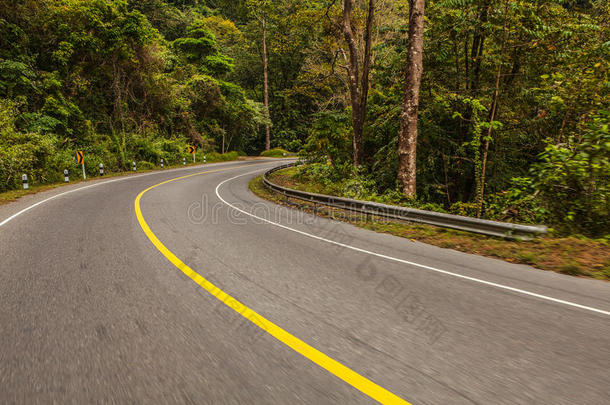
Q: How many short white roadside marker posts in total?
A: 7